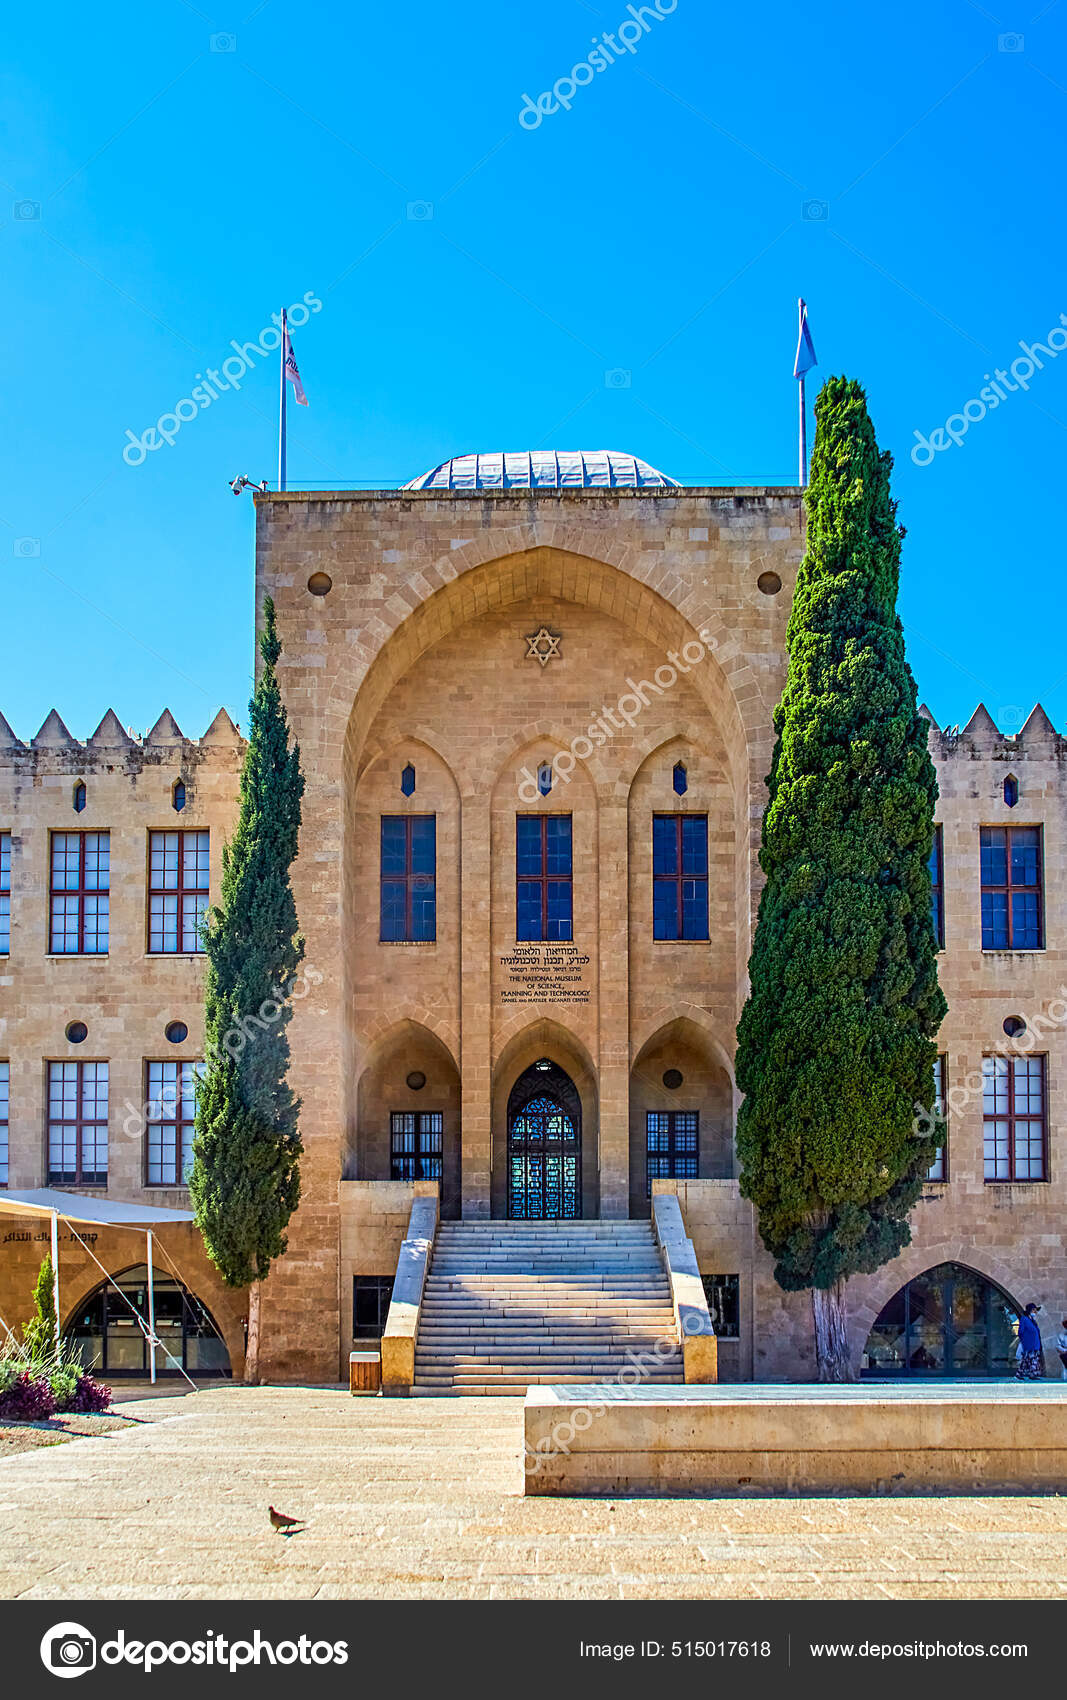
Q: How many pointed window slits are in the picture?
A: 6